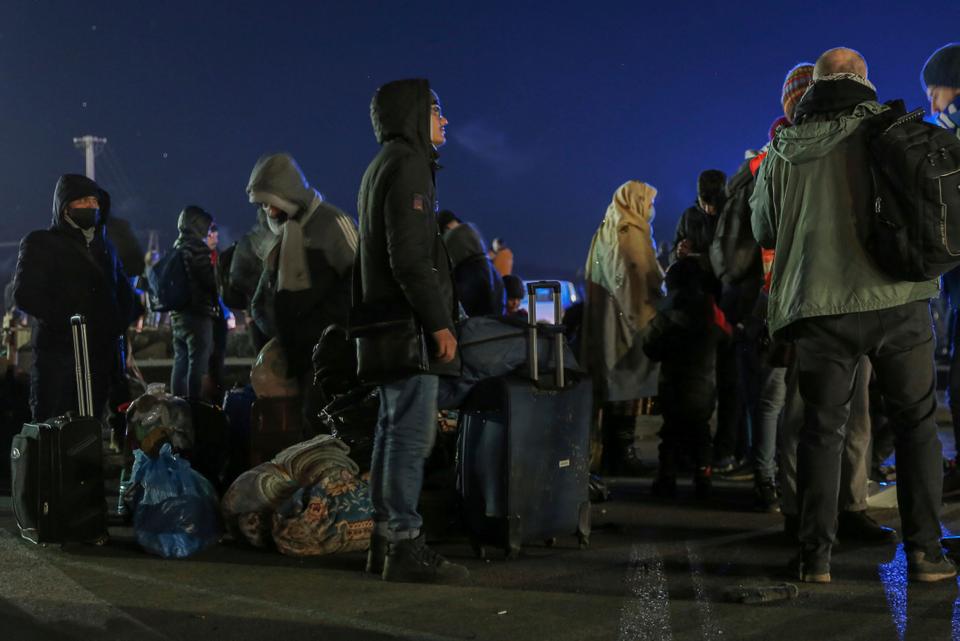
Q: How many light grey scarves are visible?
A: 1